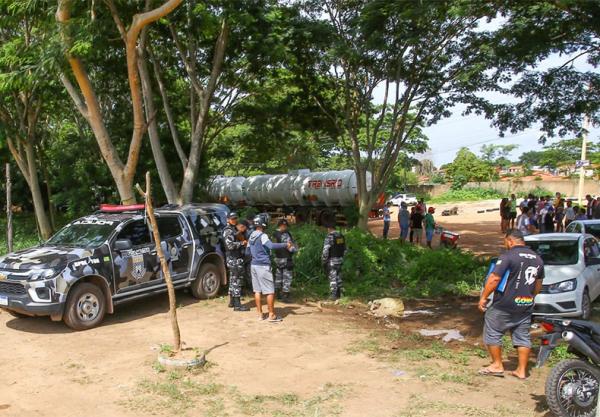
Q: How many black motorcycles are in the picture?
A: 1